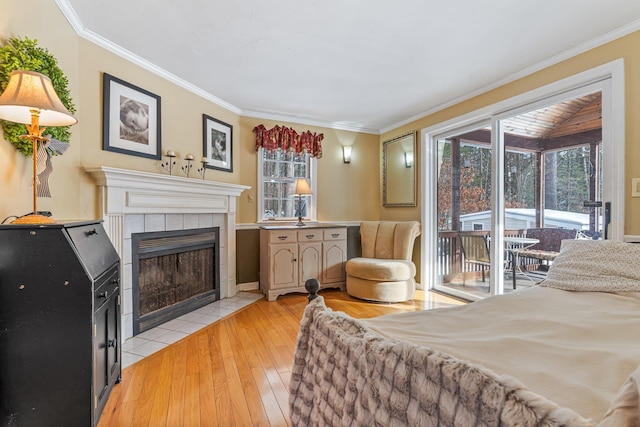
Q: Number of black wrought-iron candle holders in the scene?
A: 3